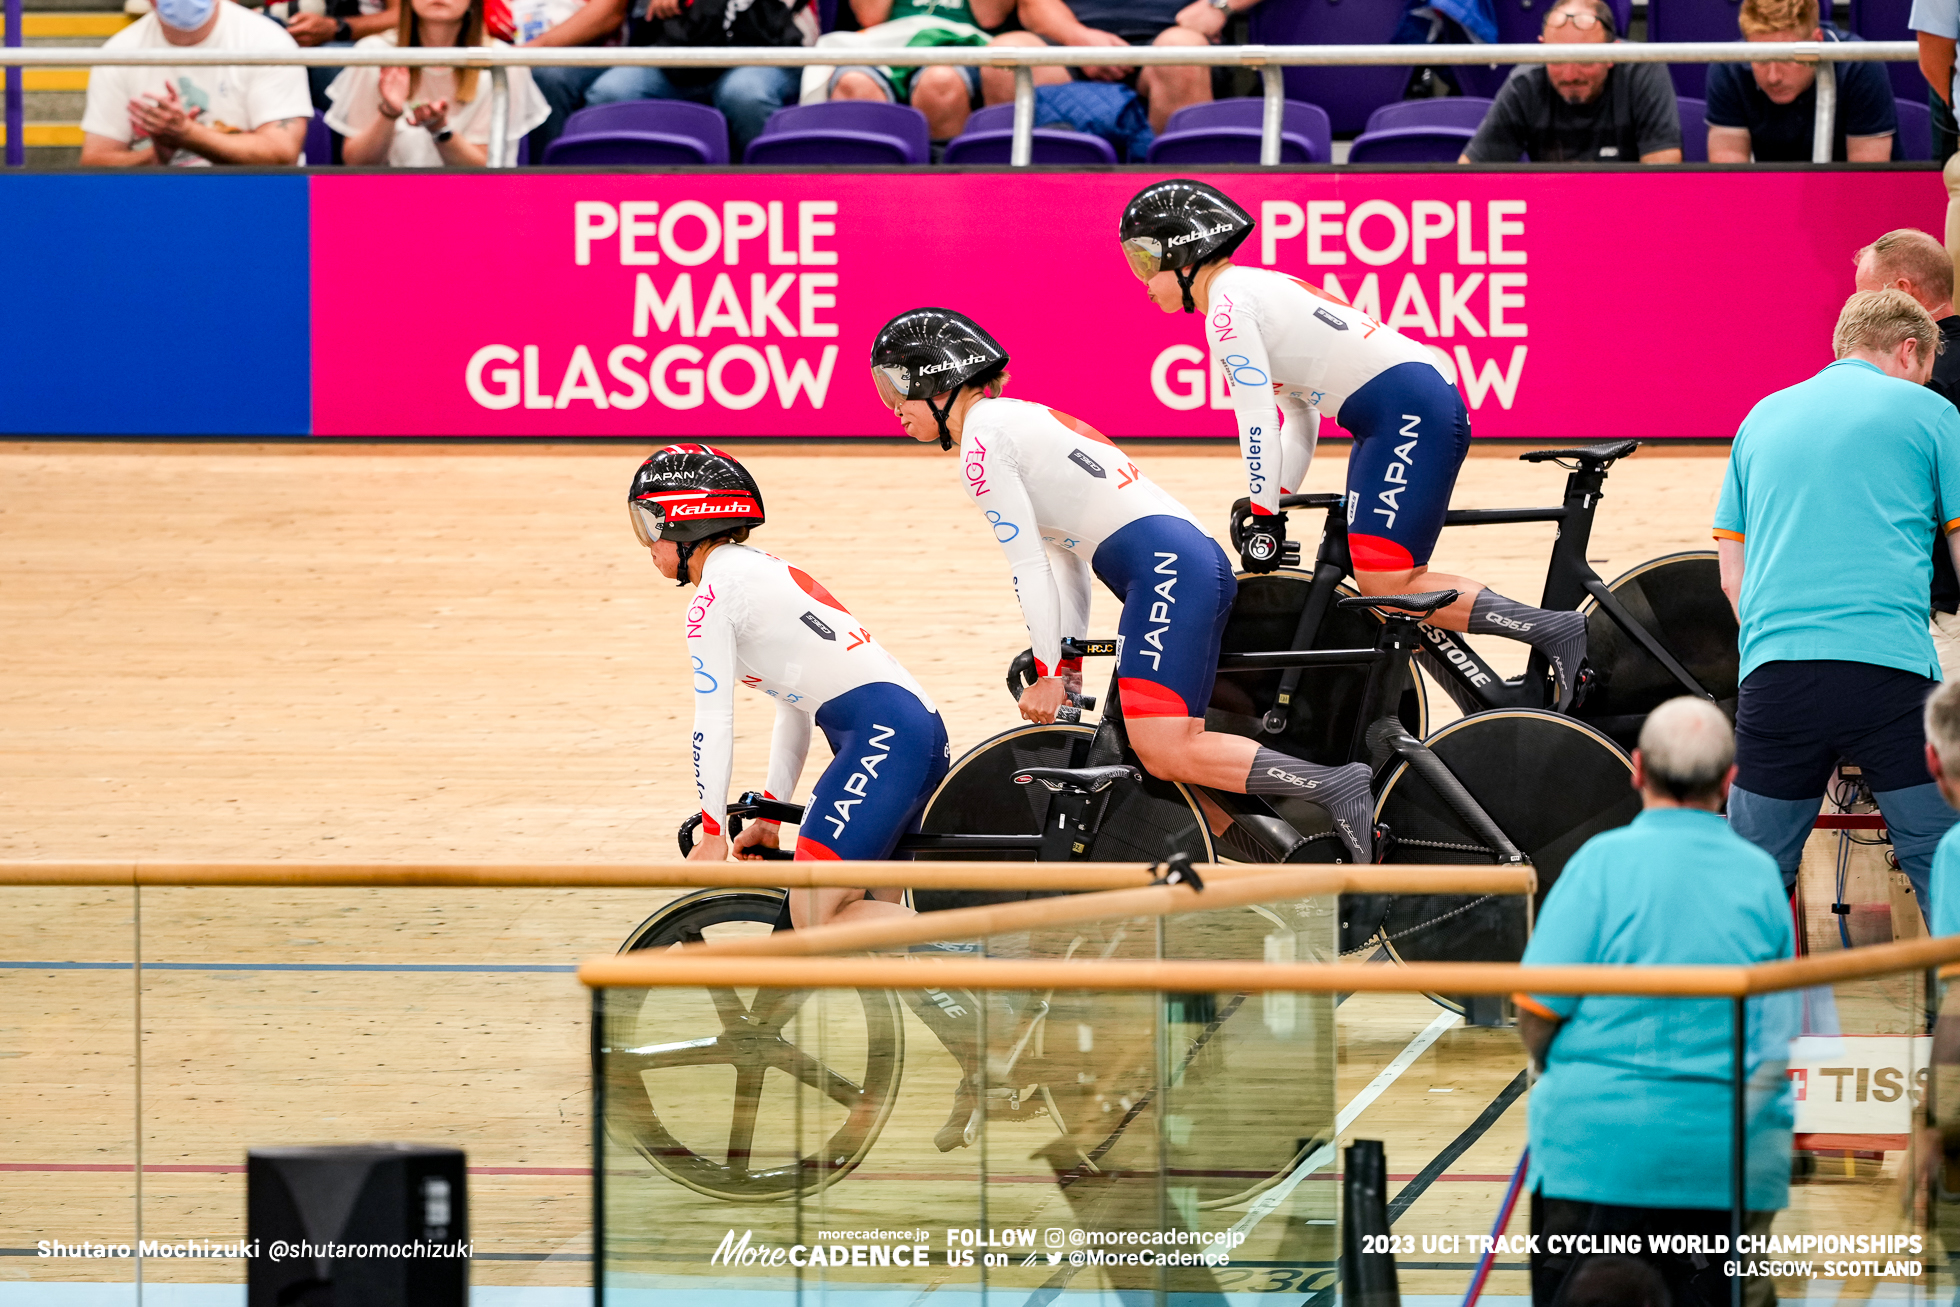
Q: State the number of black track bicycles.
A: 3